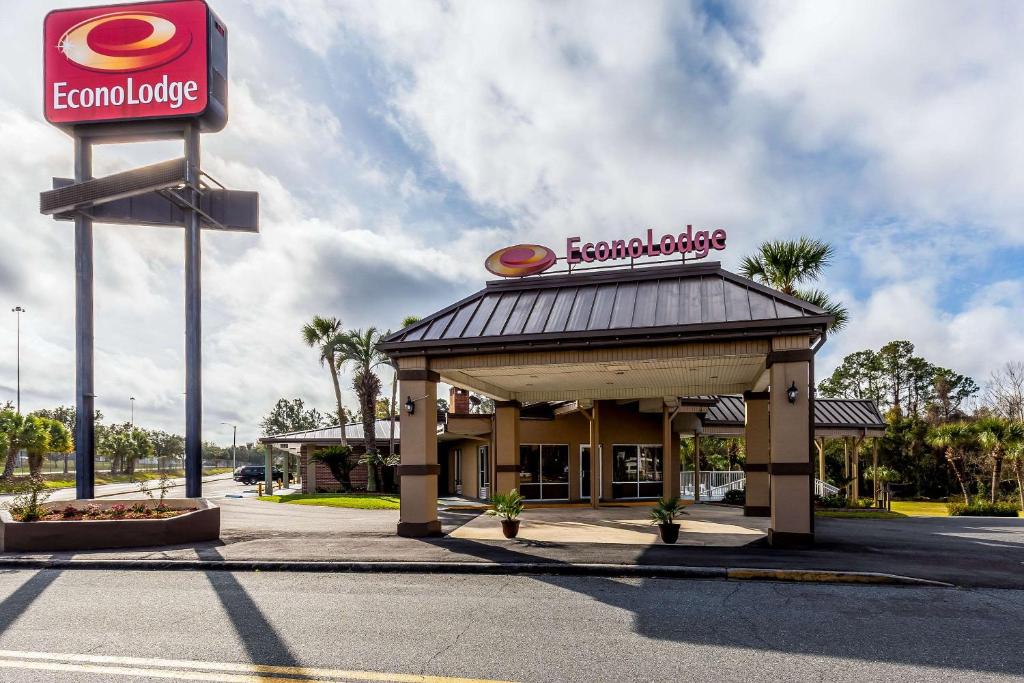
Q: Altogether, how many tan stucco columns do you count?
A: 4